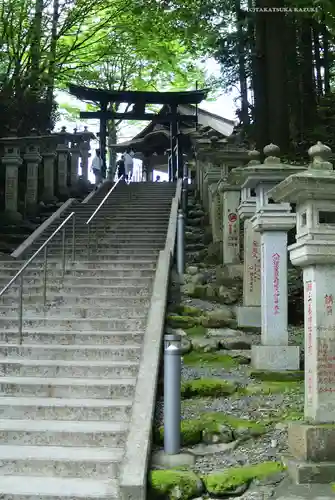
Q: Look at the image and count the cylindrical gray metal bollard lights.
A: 2